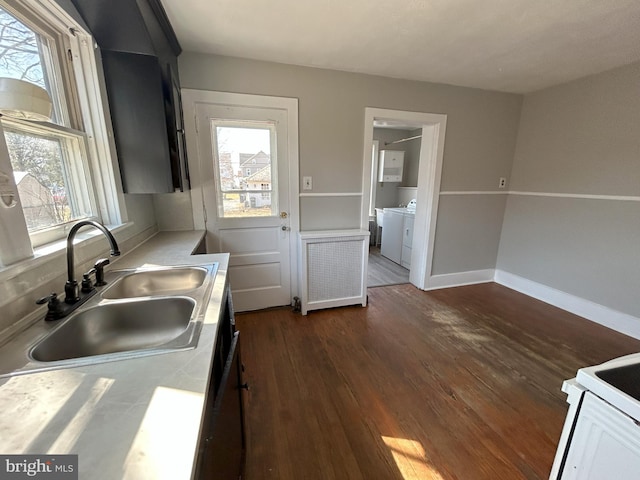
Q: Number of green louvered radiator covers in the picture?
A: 0